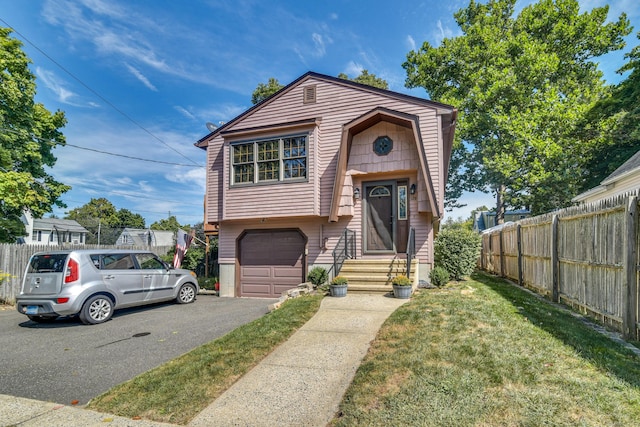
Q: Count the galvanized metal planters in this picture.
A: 2